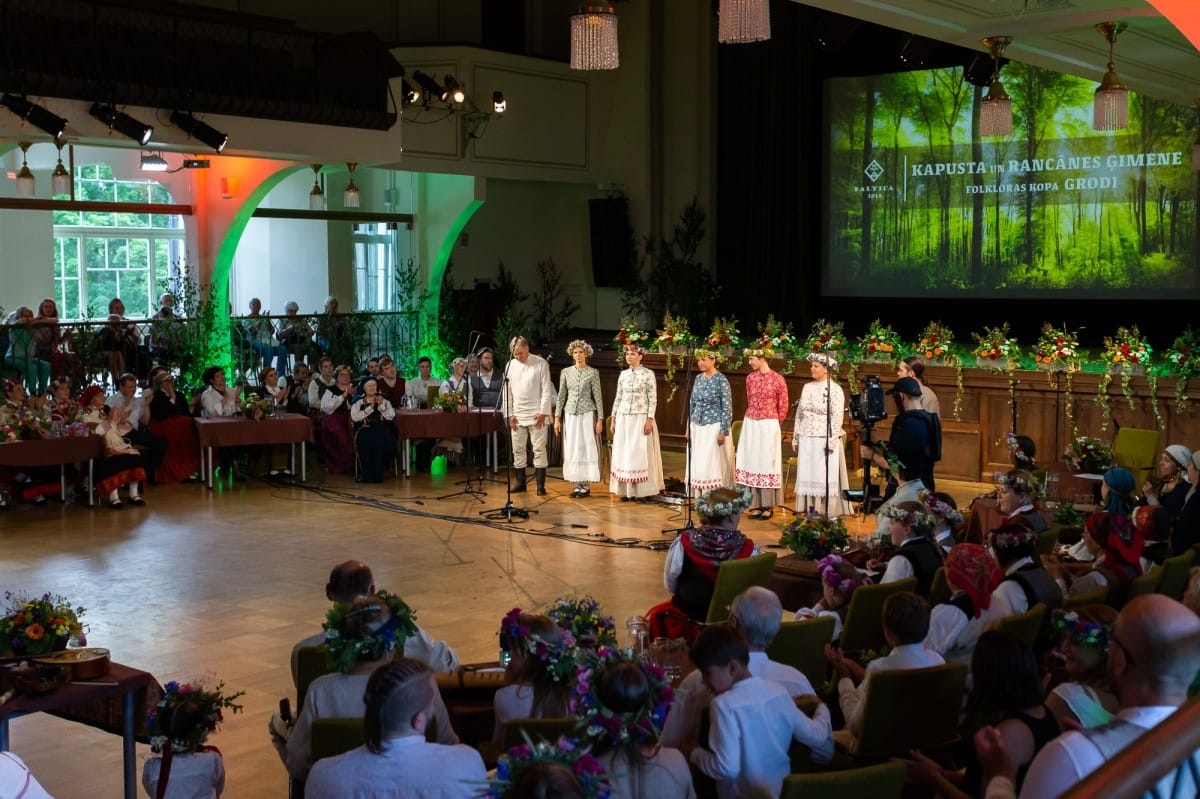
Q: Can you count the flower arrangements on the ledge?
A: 11